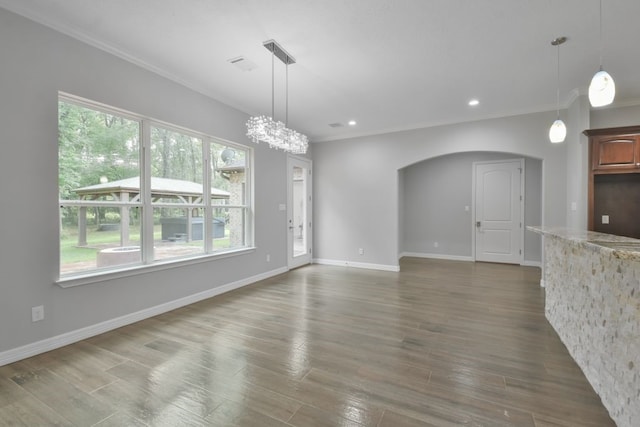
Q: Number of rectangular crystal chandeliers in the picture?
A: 1